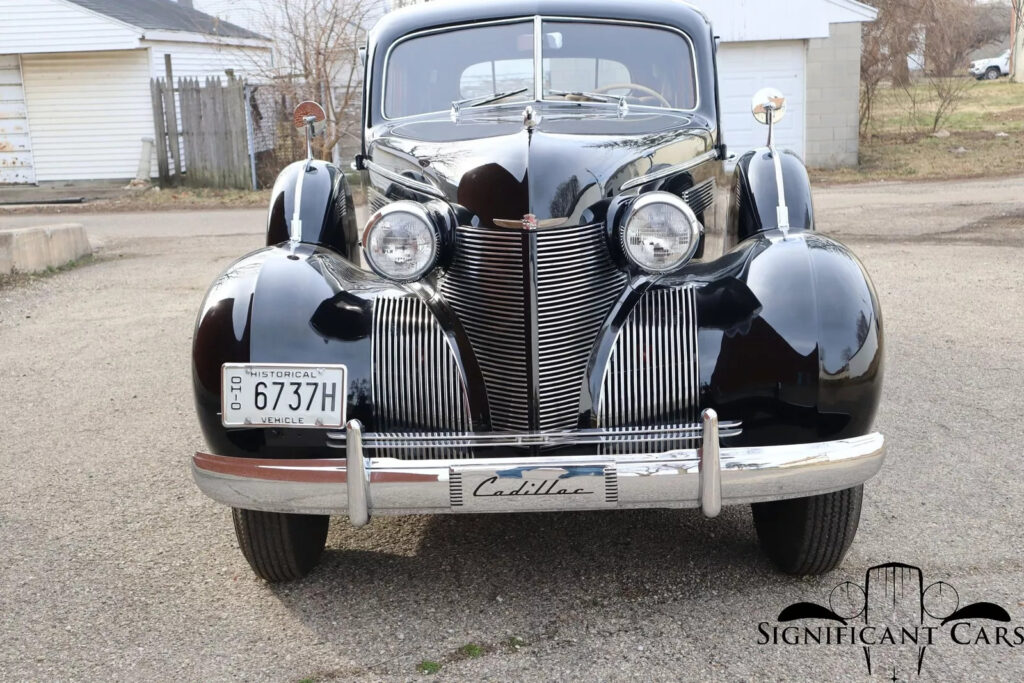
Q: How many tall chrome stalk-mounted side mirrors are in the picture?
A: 2